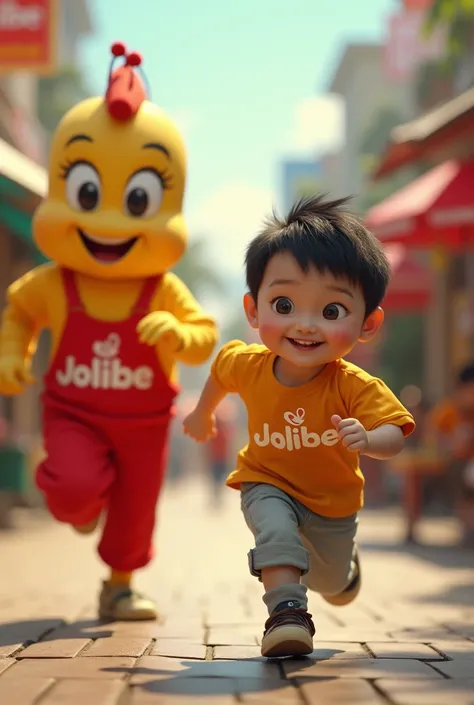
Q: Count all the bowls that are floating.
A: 0